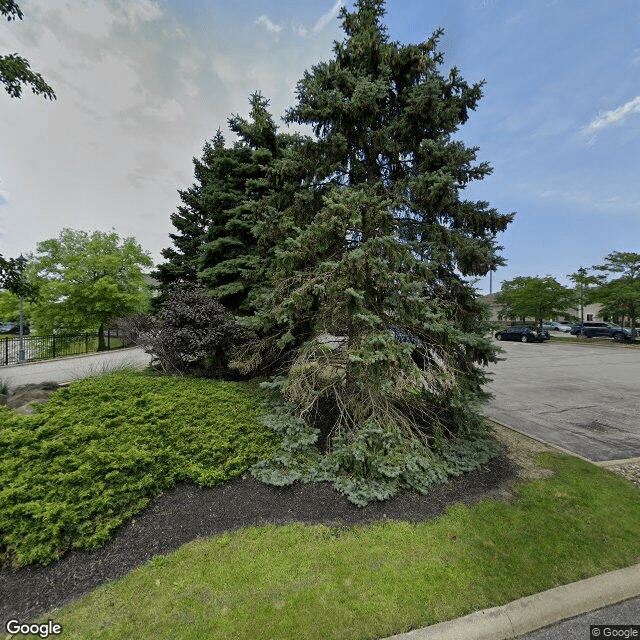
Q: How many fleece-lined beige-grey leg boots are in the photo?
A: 0